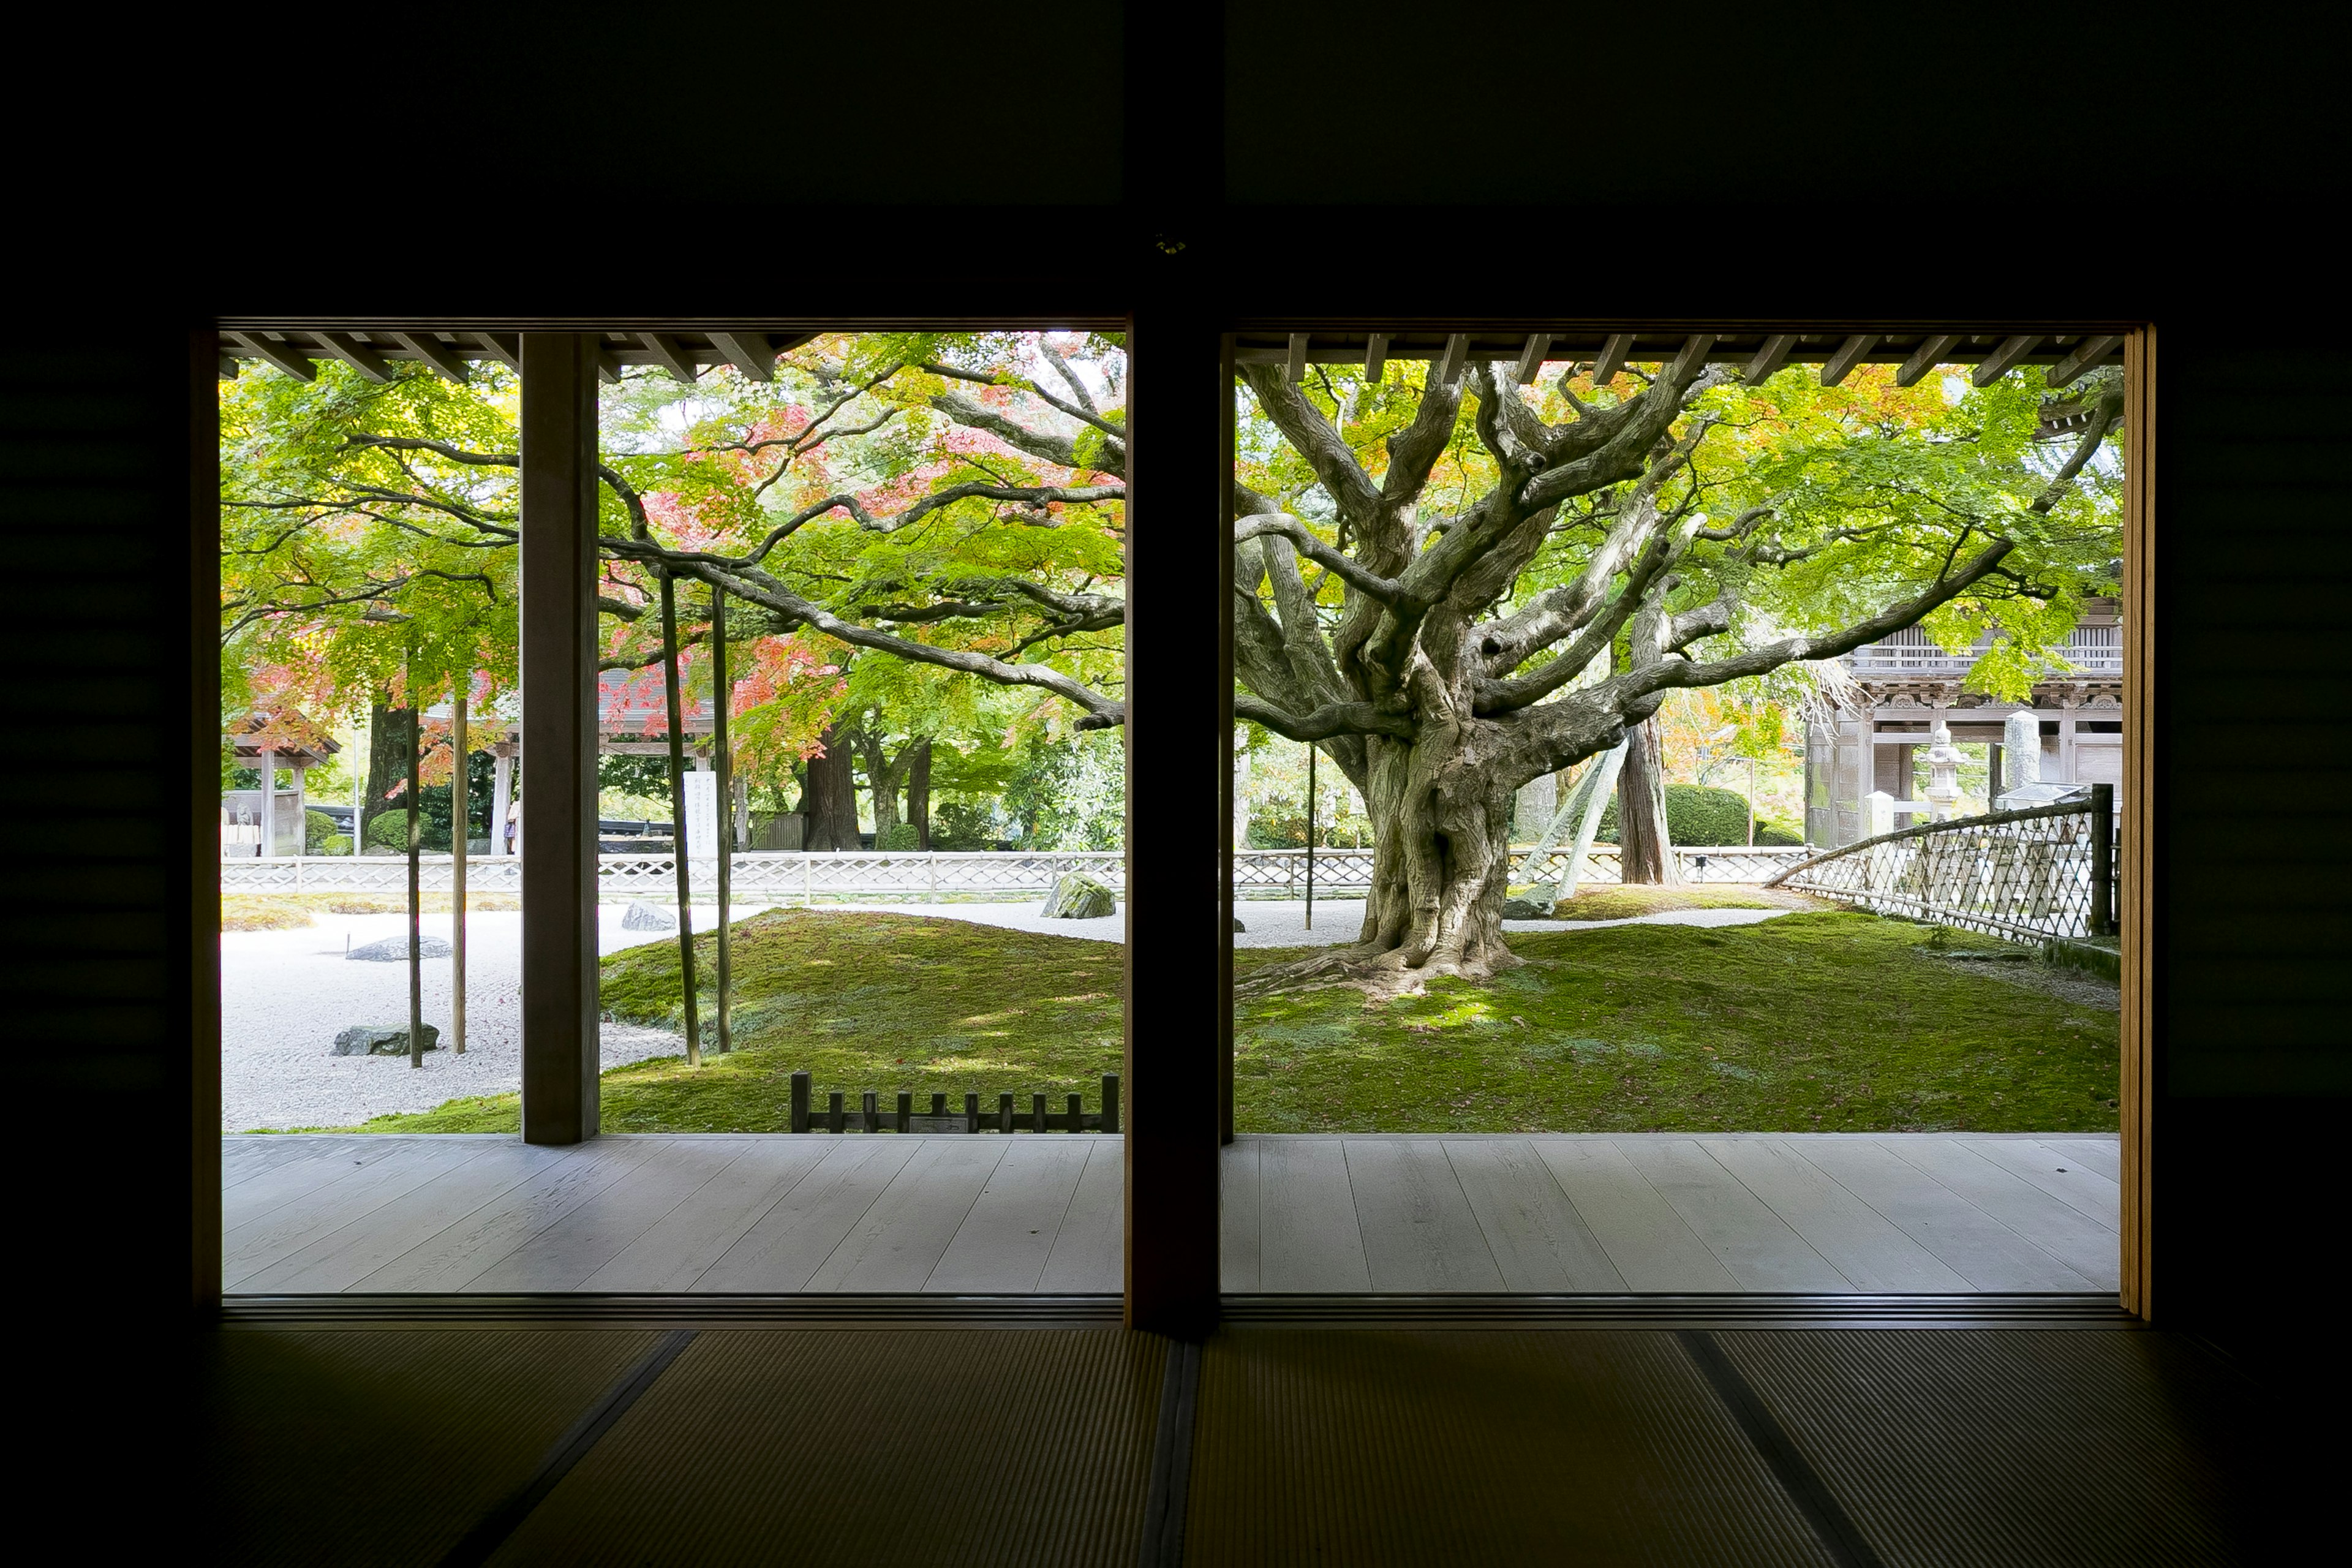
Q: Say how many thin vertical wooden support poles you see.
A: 5